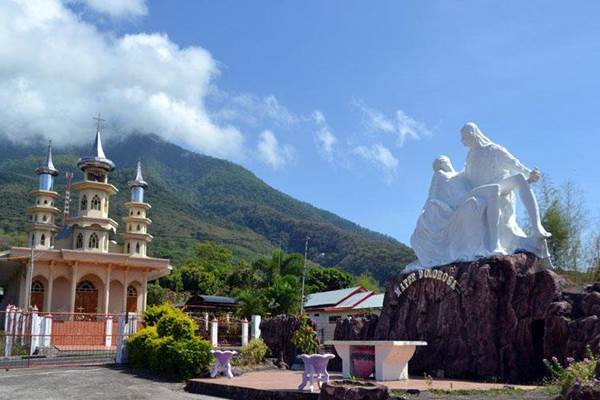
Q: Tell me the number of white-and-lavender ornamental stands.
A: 2